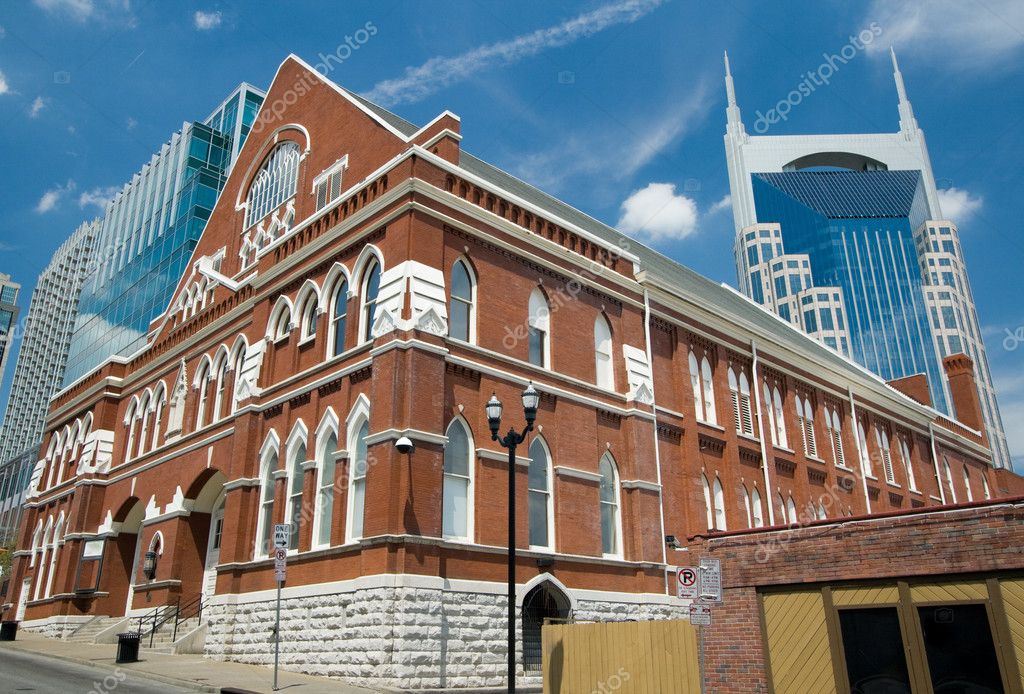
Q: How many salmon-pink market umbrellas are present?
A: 0